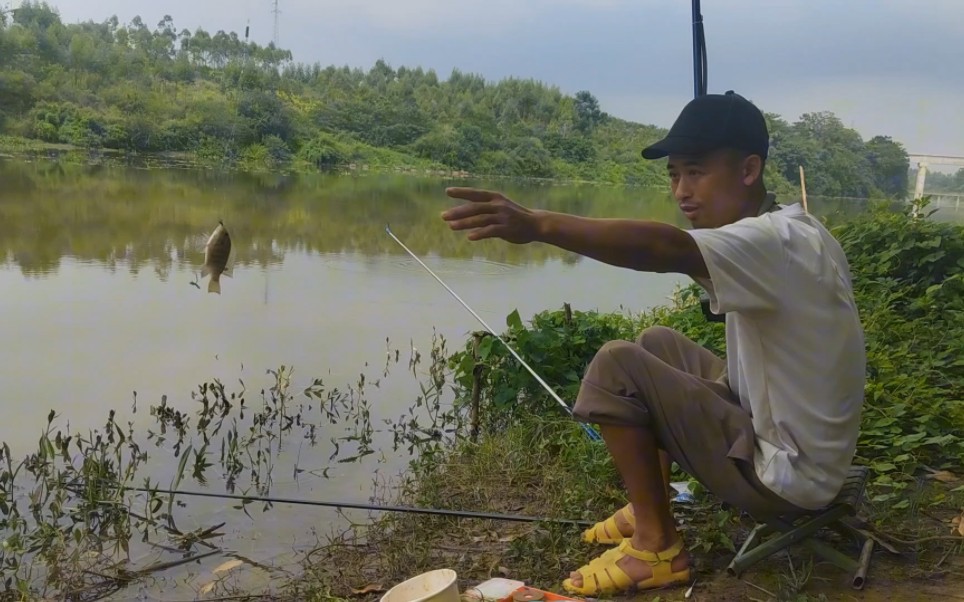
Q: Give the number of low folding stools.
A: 1